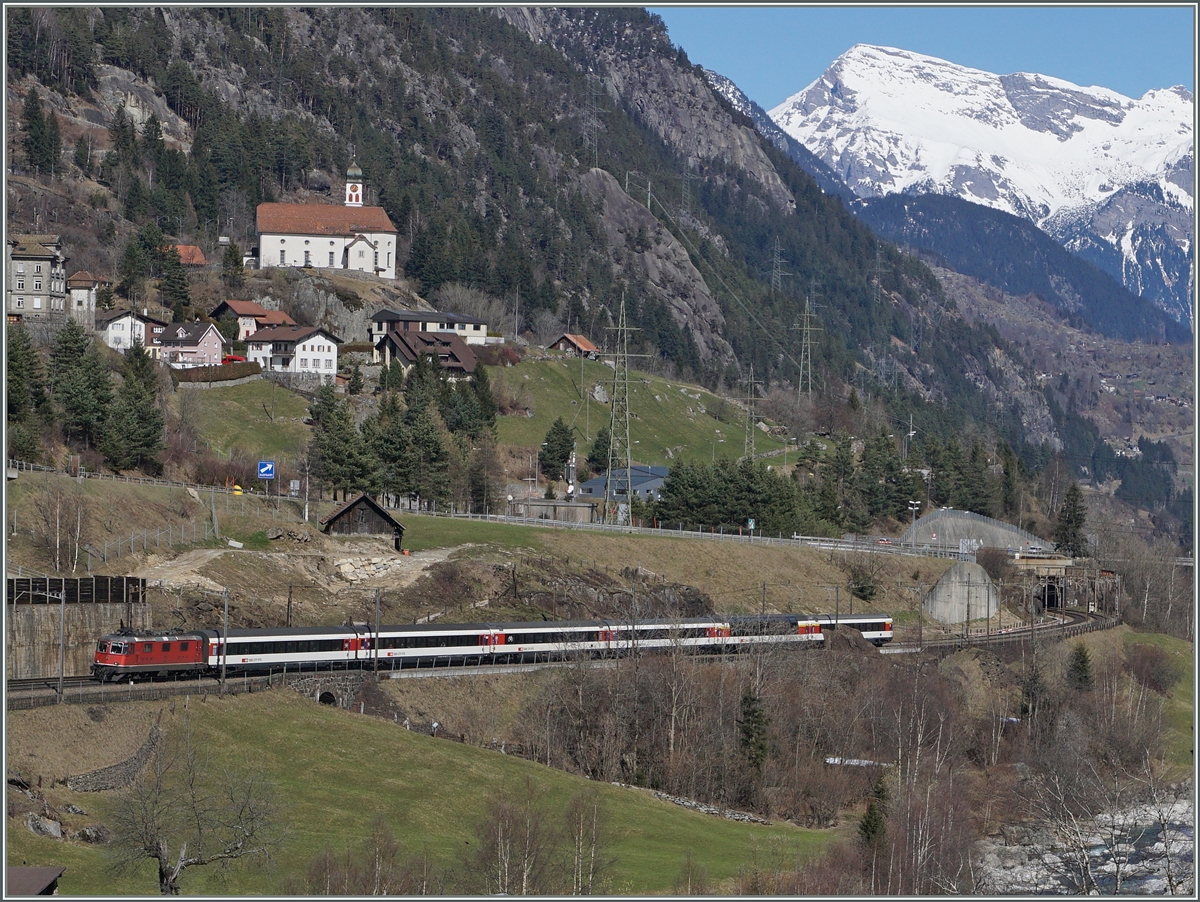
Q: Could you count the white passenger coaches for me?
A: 6